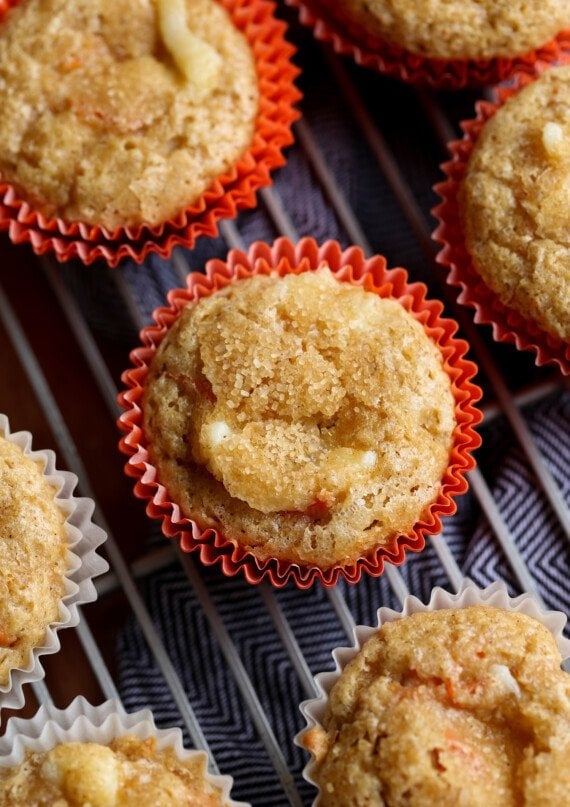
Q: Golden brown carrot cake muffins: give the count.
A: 7